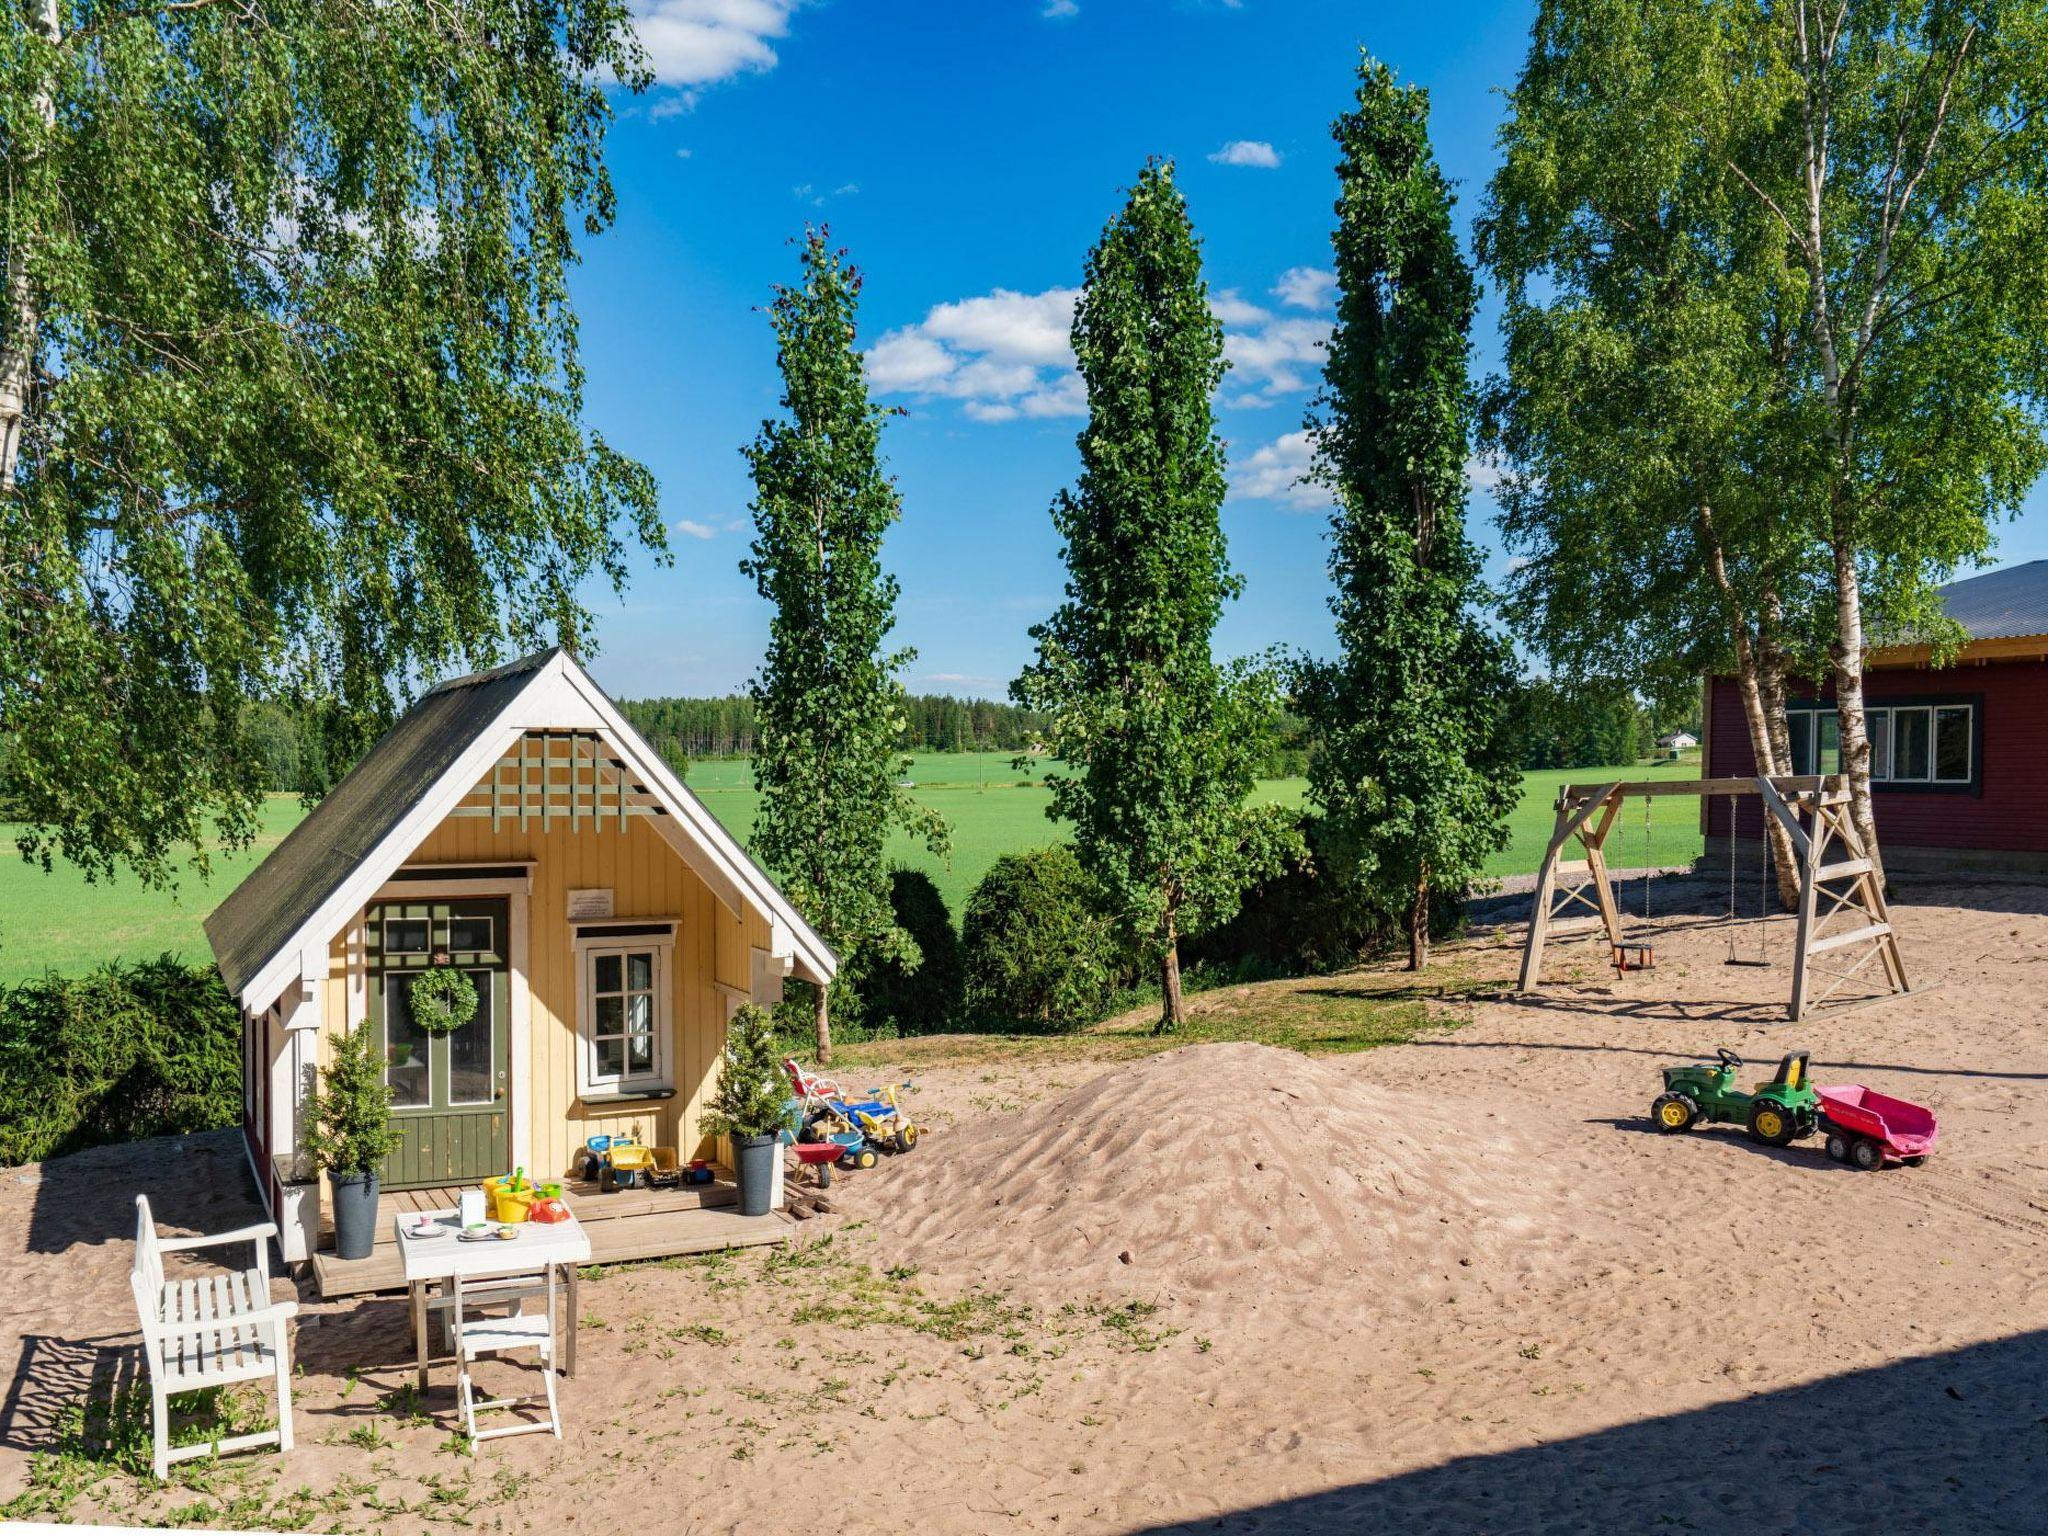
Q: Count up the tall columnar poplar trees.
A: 3